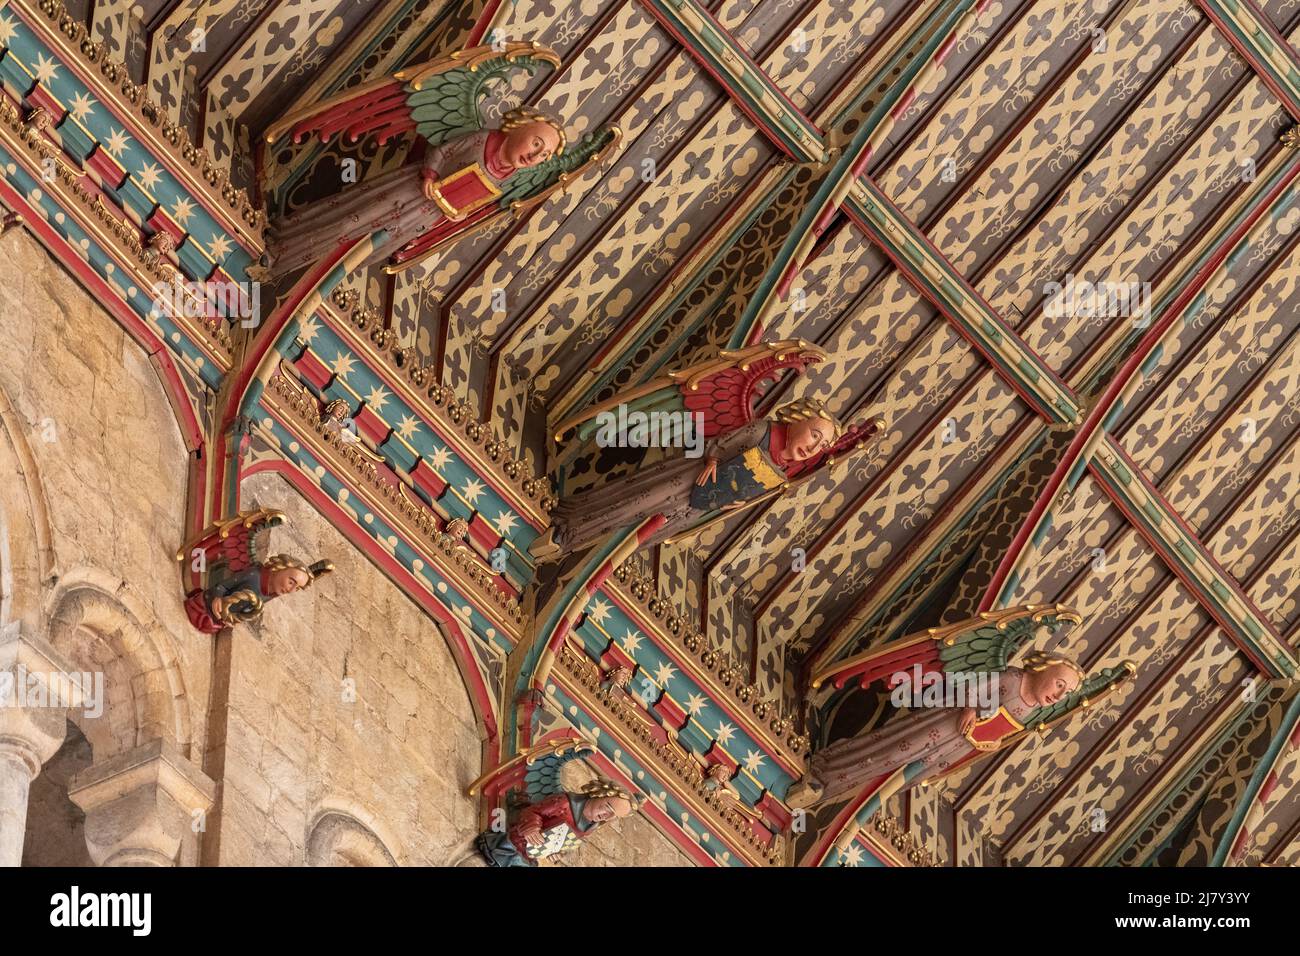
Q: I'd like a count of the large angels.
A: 3